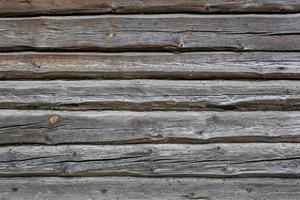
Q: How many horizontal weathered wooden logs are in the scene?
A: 7